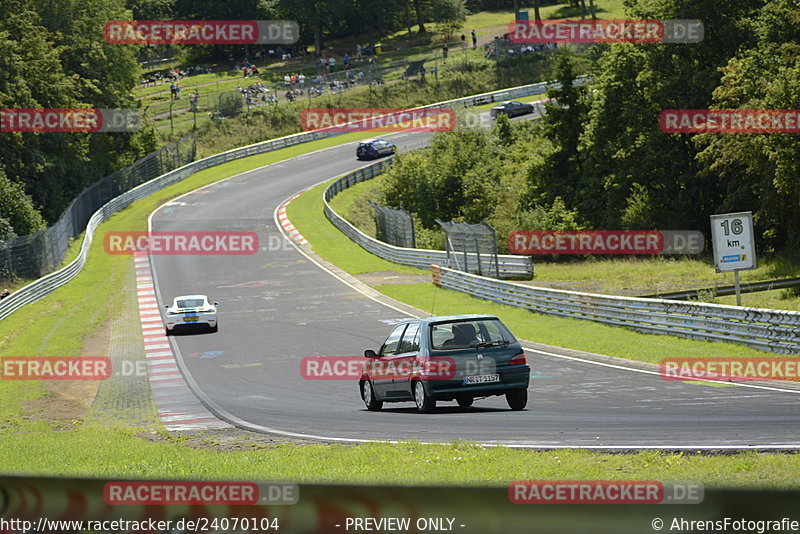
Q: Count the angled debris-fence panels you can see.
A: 2